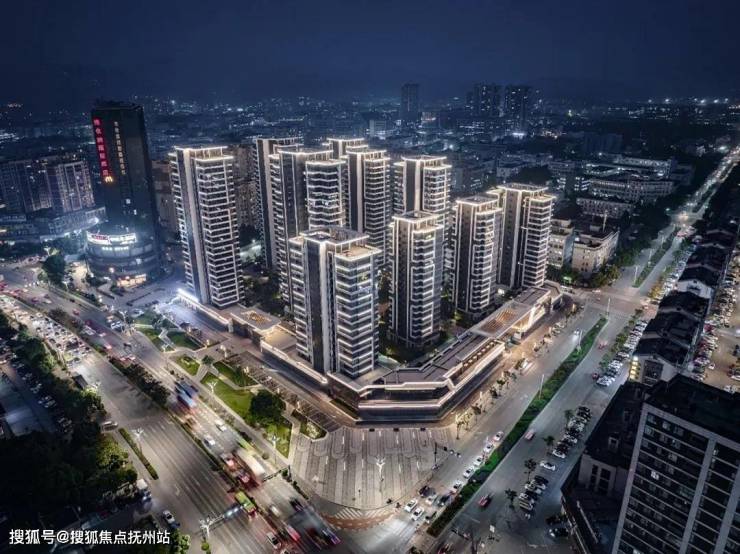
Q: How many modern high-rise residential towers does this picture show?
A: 10